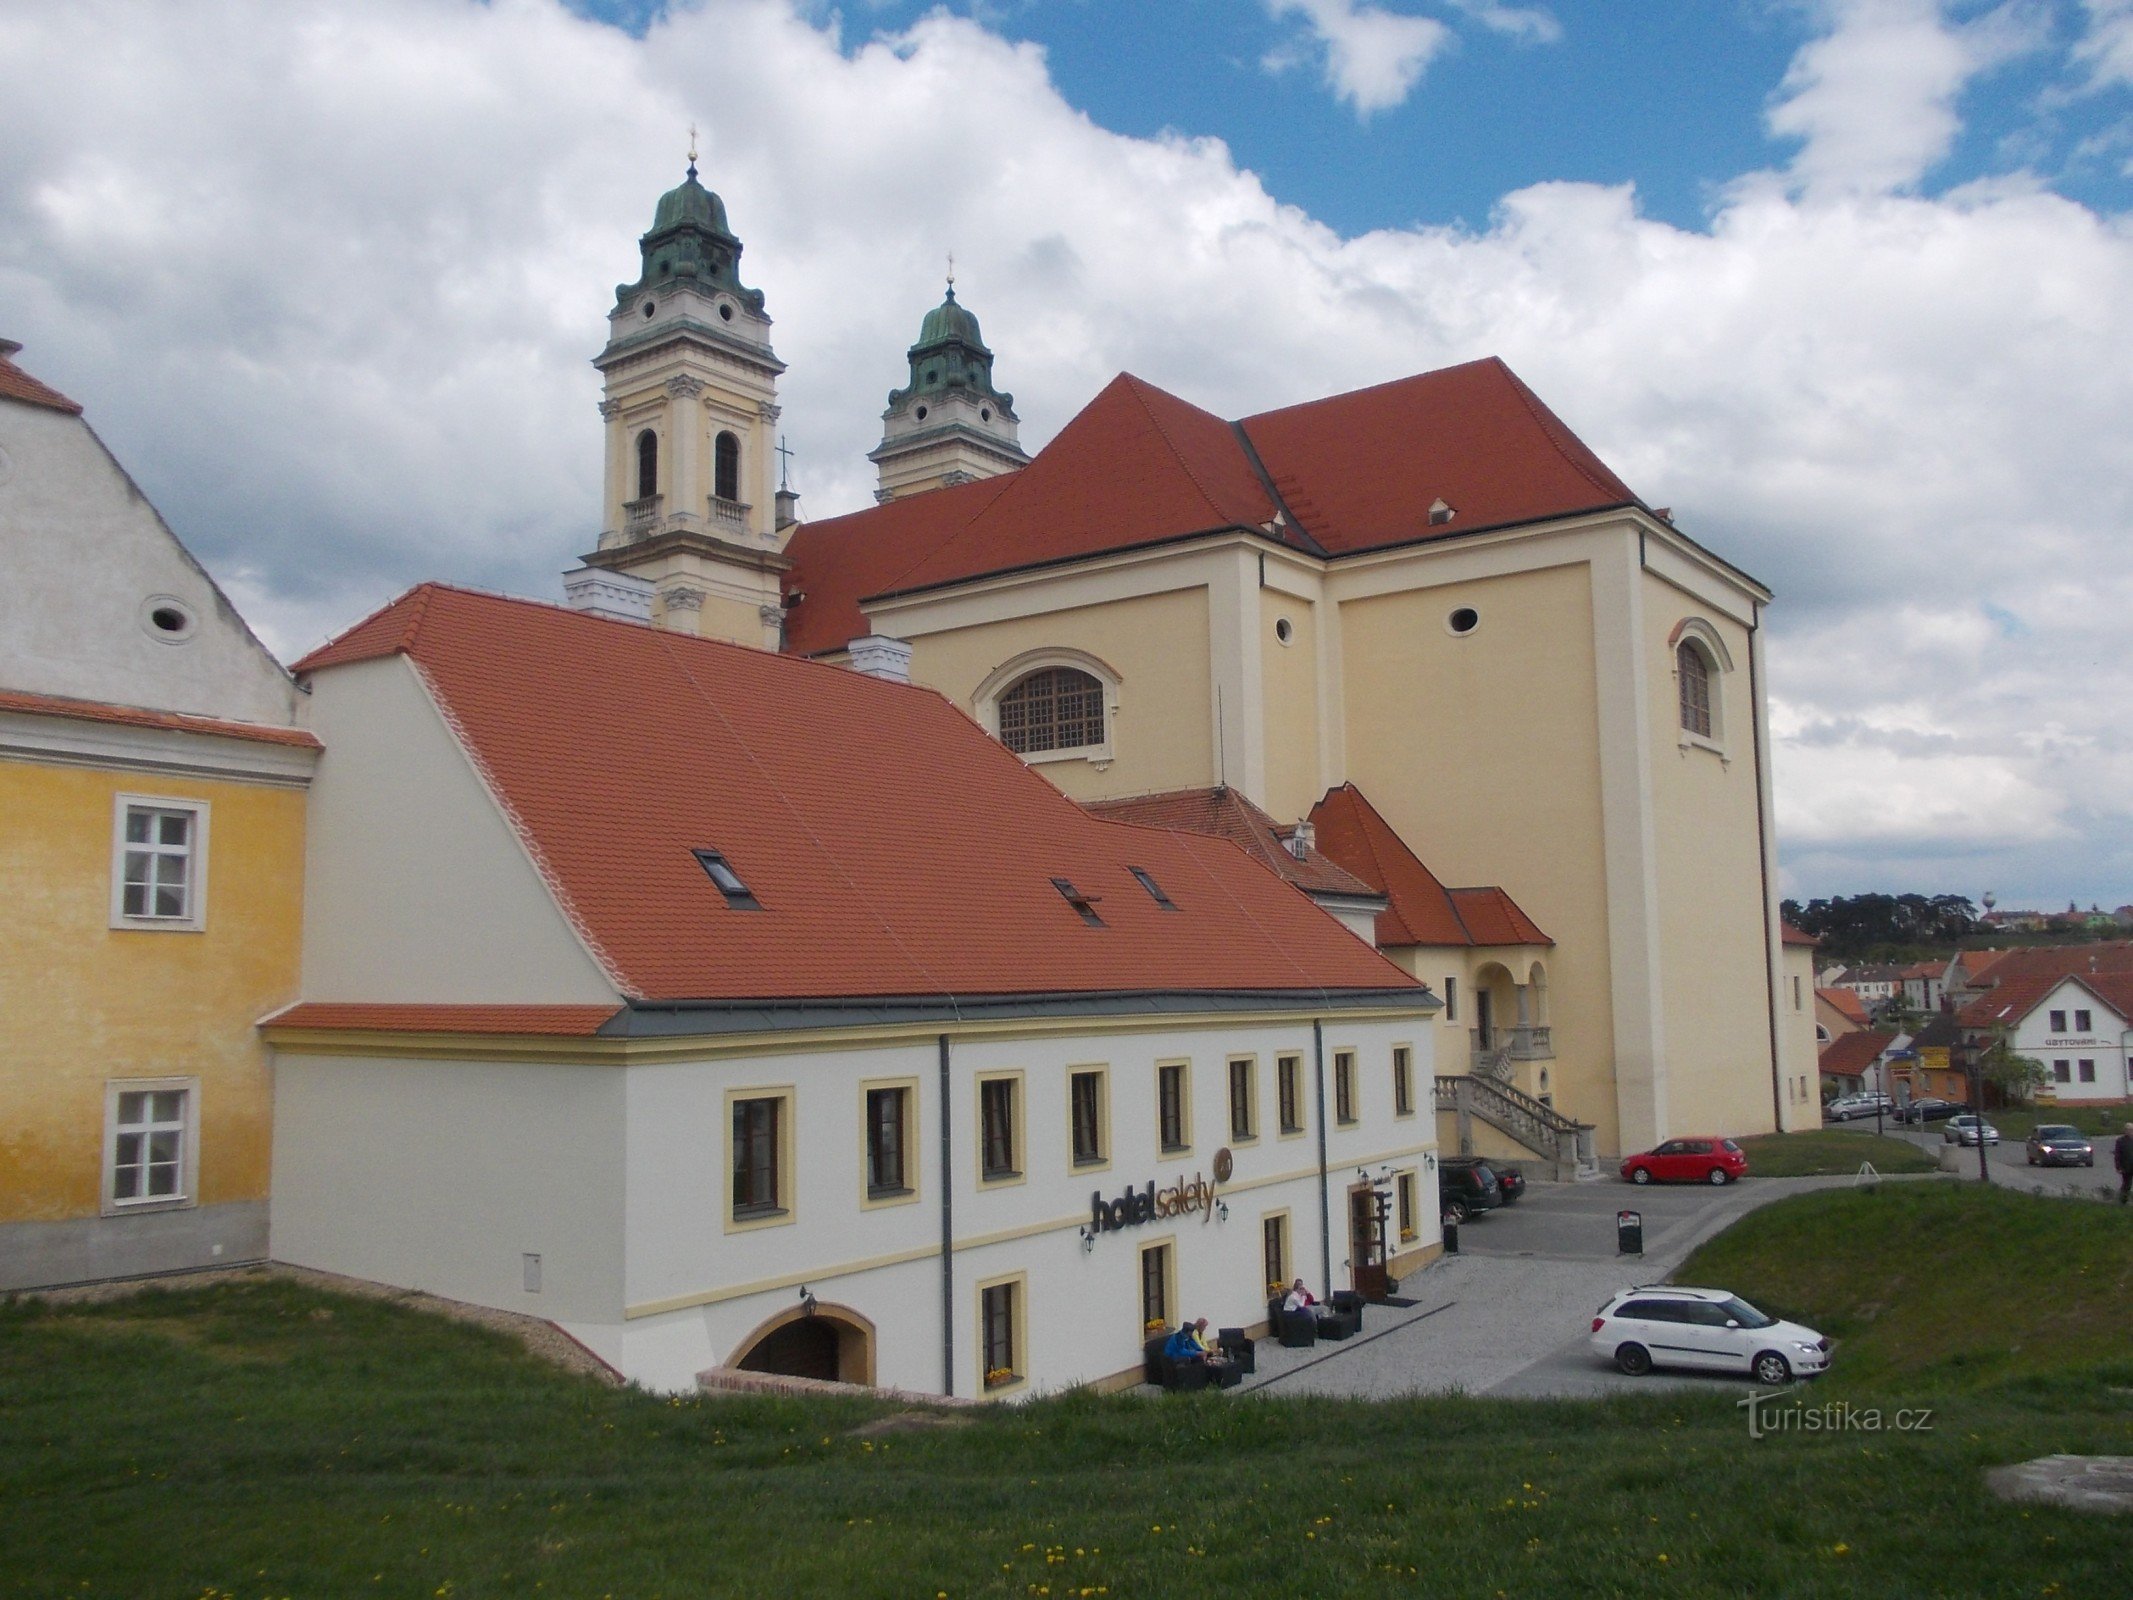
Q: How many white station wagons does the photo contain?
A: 1